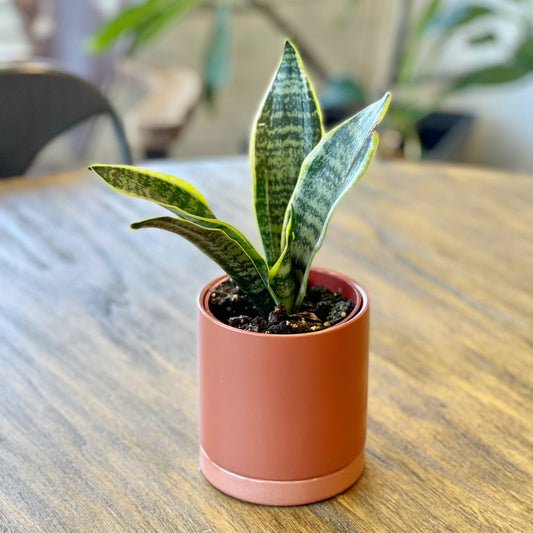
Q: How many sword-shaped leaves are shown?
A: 4